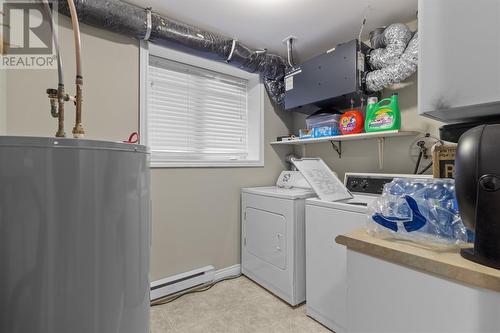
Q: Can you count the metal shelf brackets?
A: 2